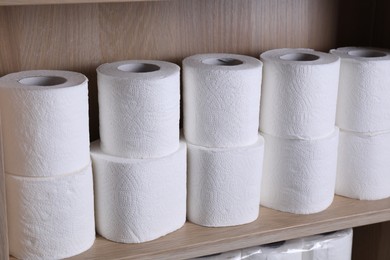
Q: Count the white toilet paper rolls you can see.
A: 10